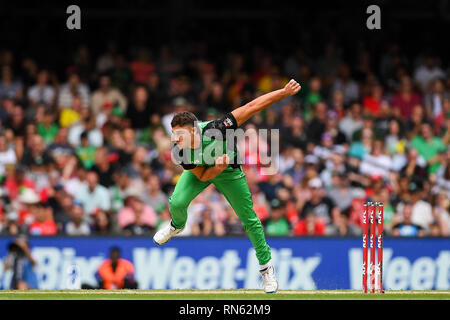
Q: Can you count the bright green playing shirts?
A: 1